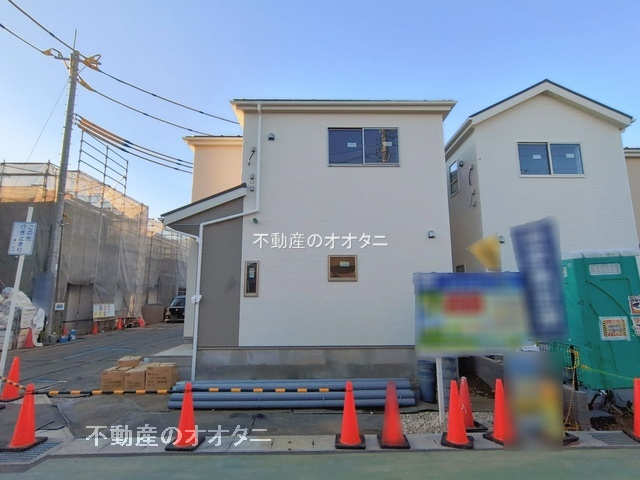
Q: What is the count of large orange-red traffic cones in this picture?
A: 9